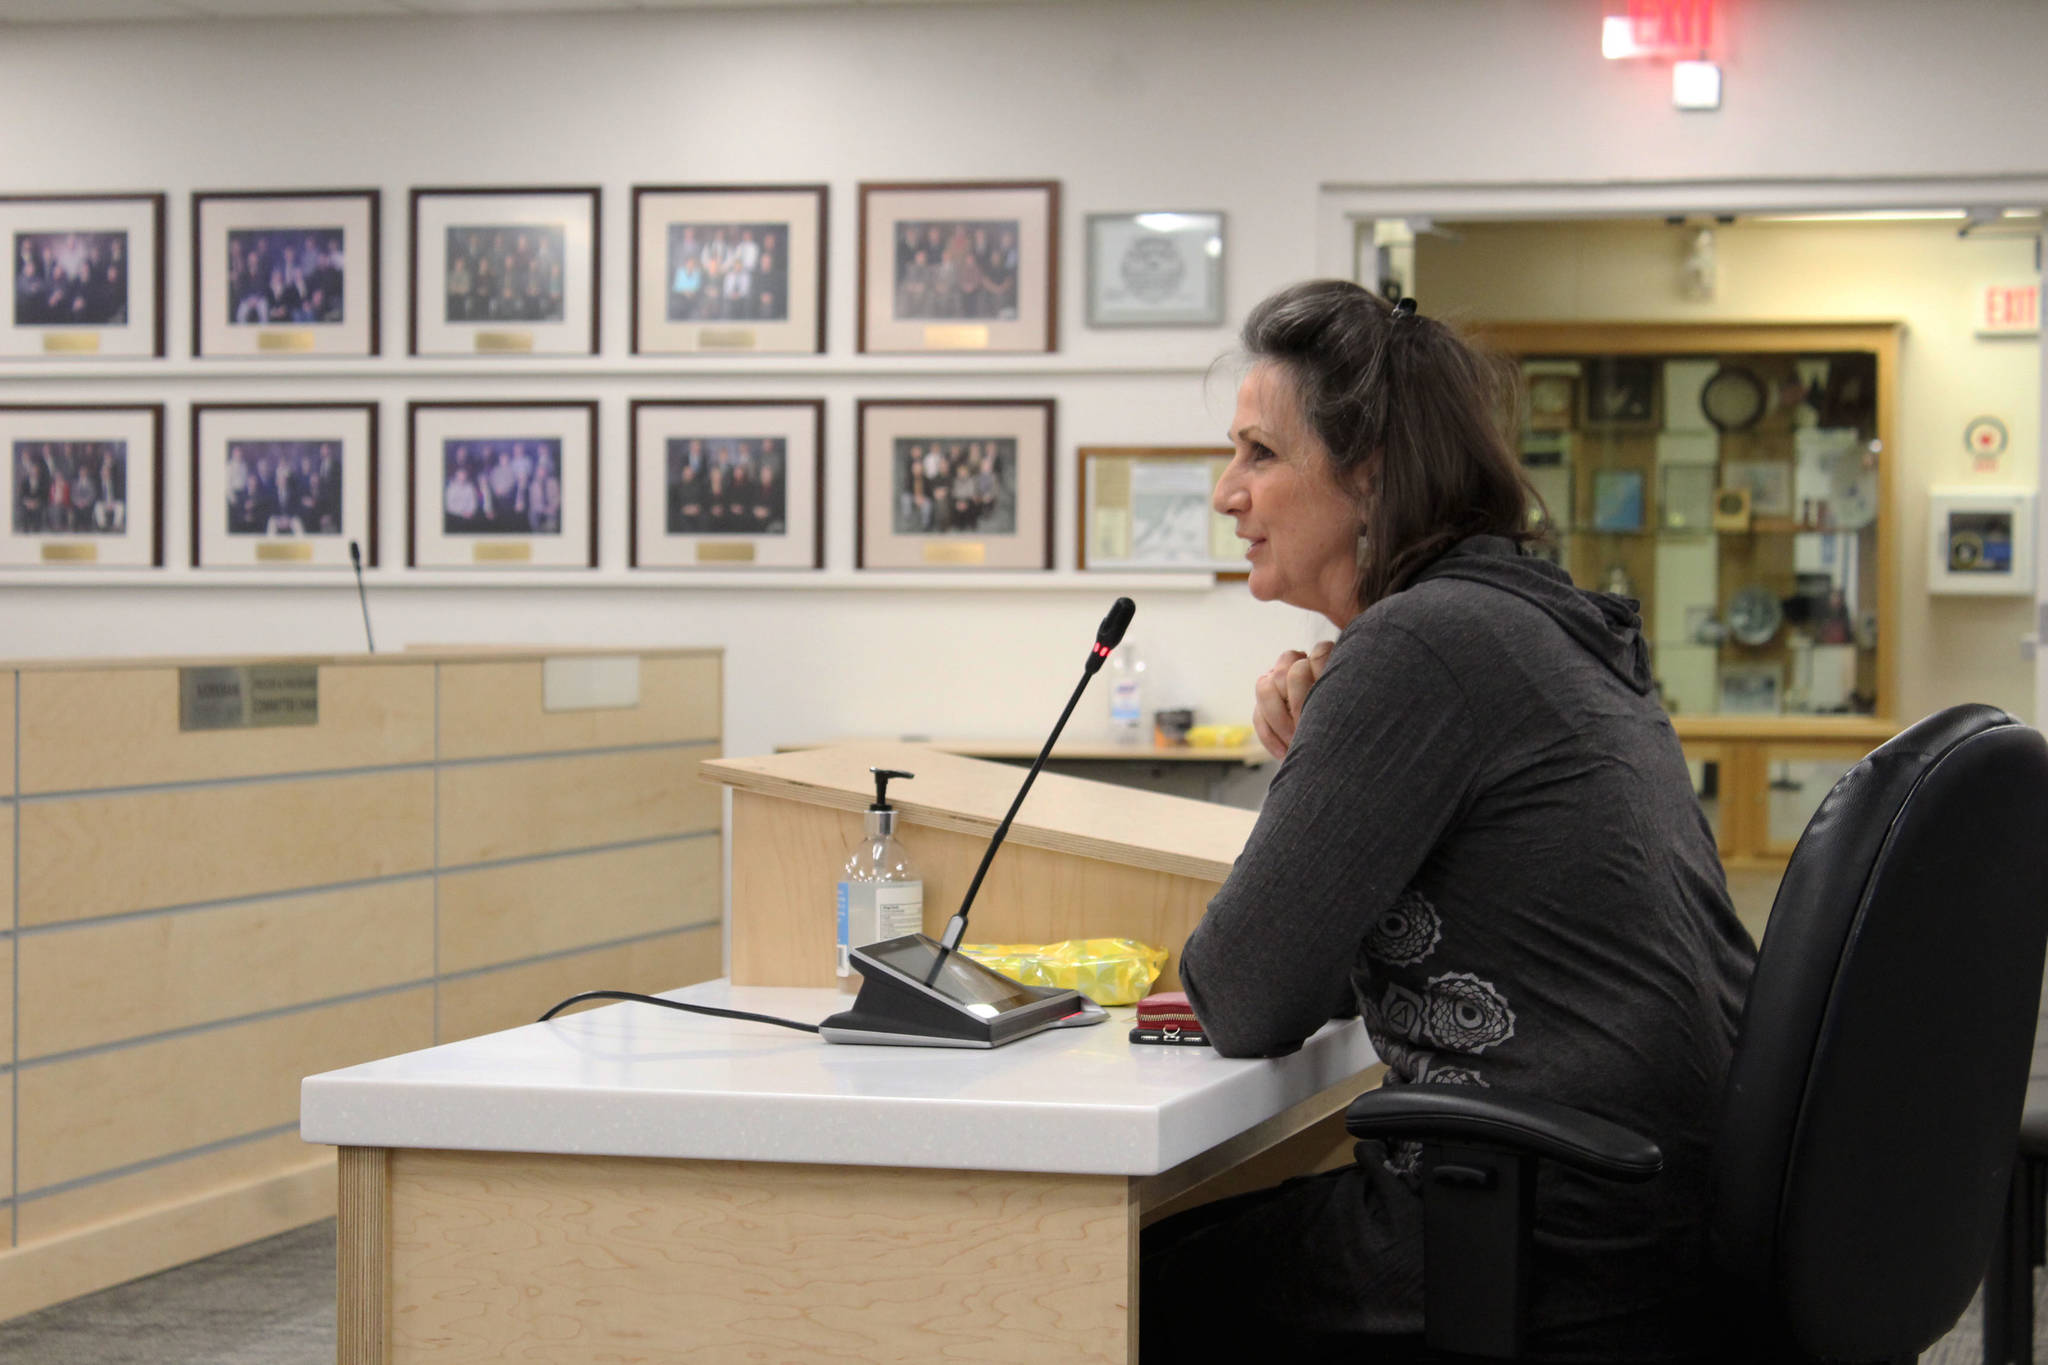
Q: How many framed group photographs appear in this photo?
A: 10